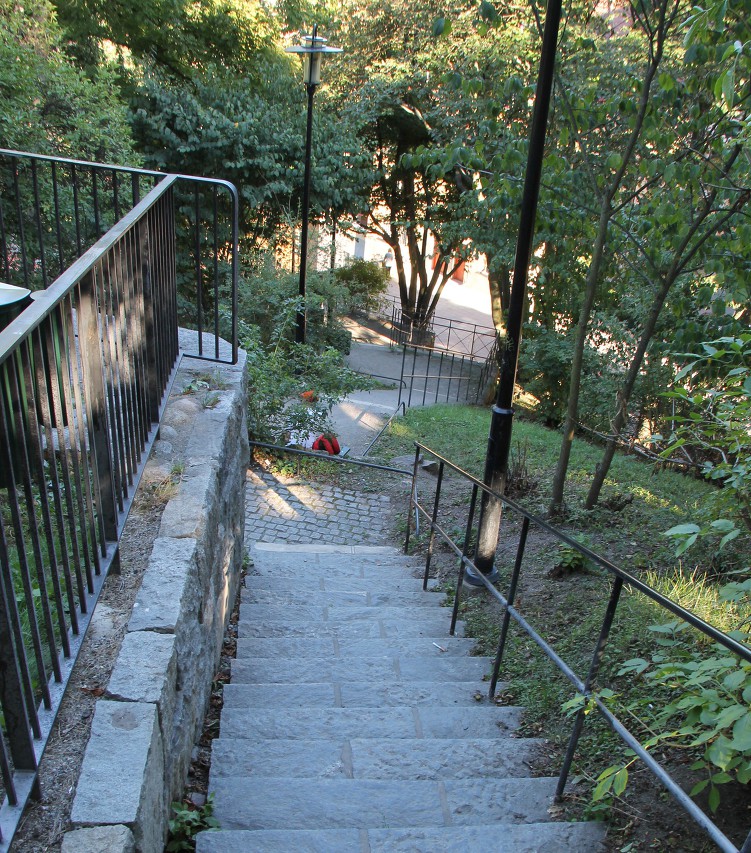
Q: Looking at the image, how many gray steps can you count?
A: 13